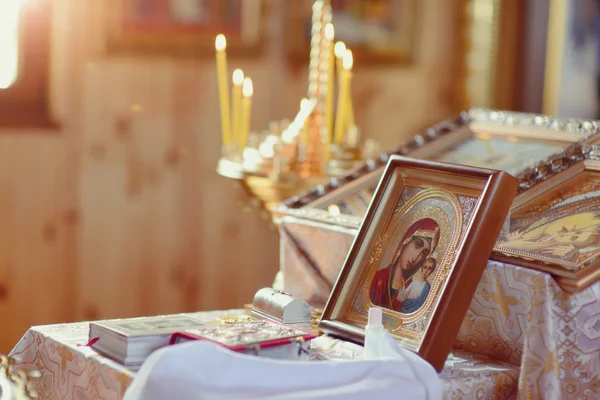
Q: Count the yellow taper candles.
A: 6